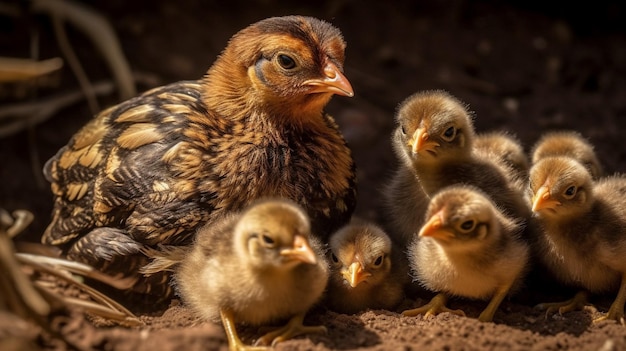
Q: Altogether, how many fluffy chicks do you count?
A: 7